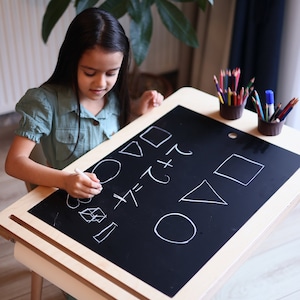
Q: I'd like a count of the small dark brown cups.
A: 2